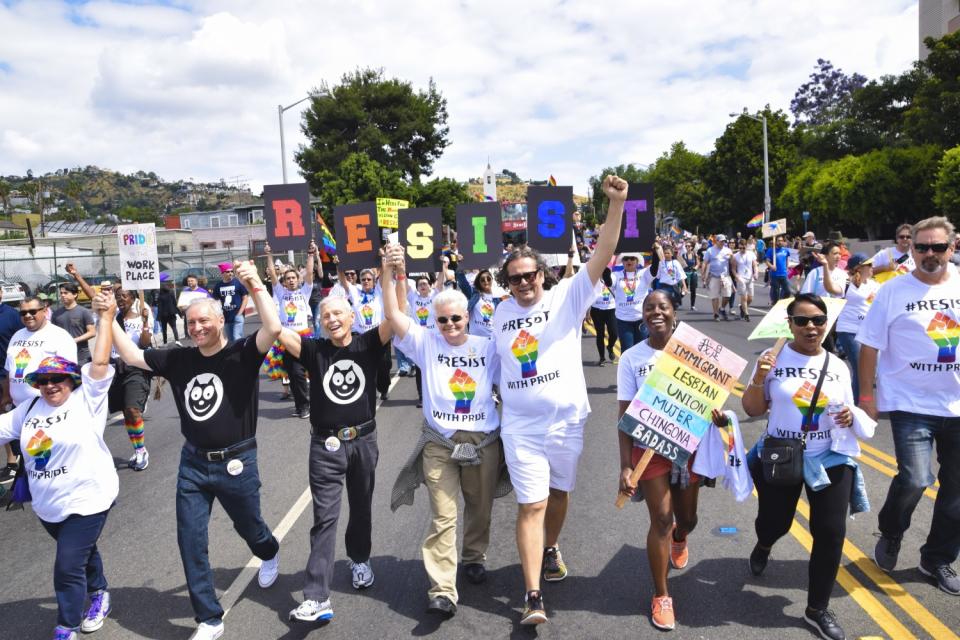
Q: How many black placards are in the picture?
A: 6